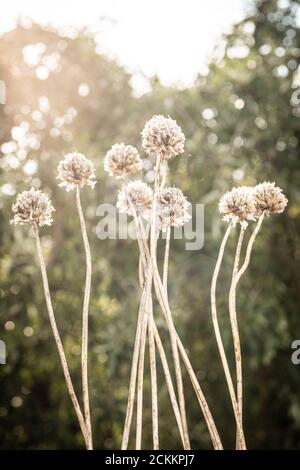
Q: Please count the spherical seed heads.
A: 8